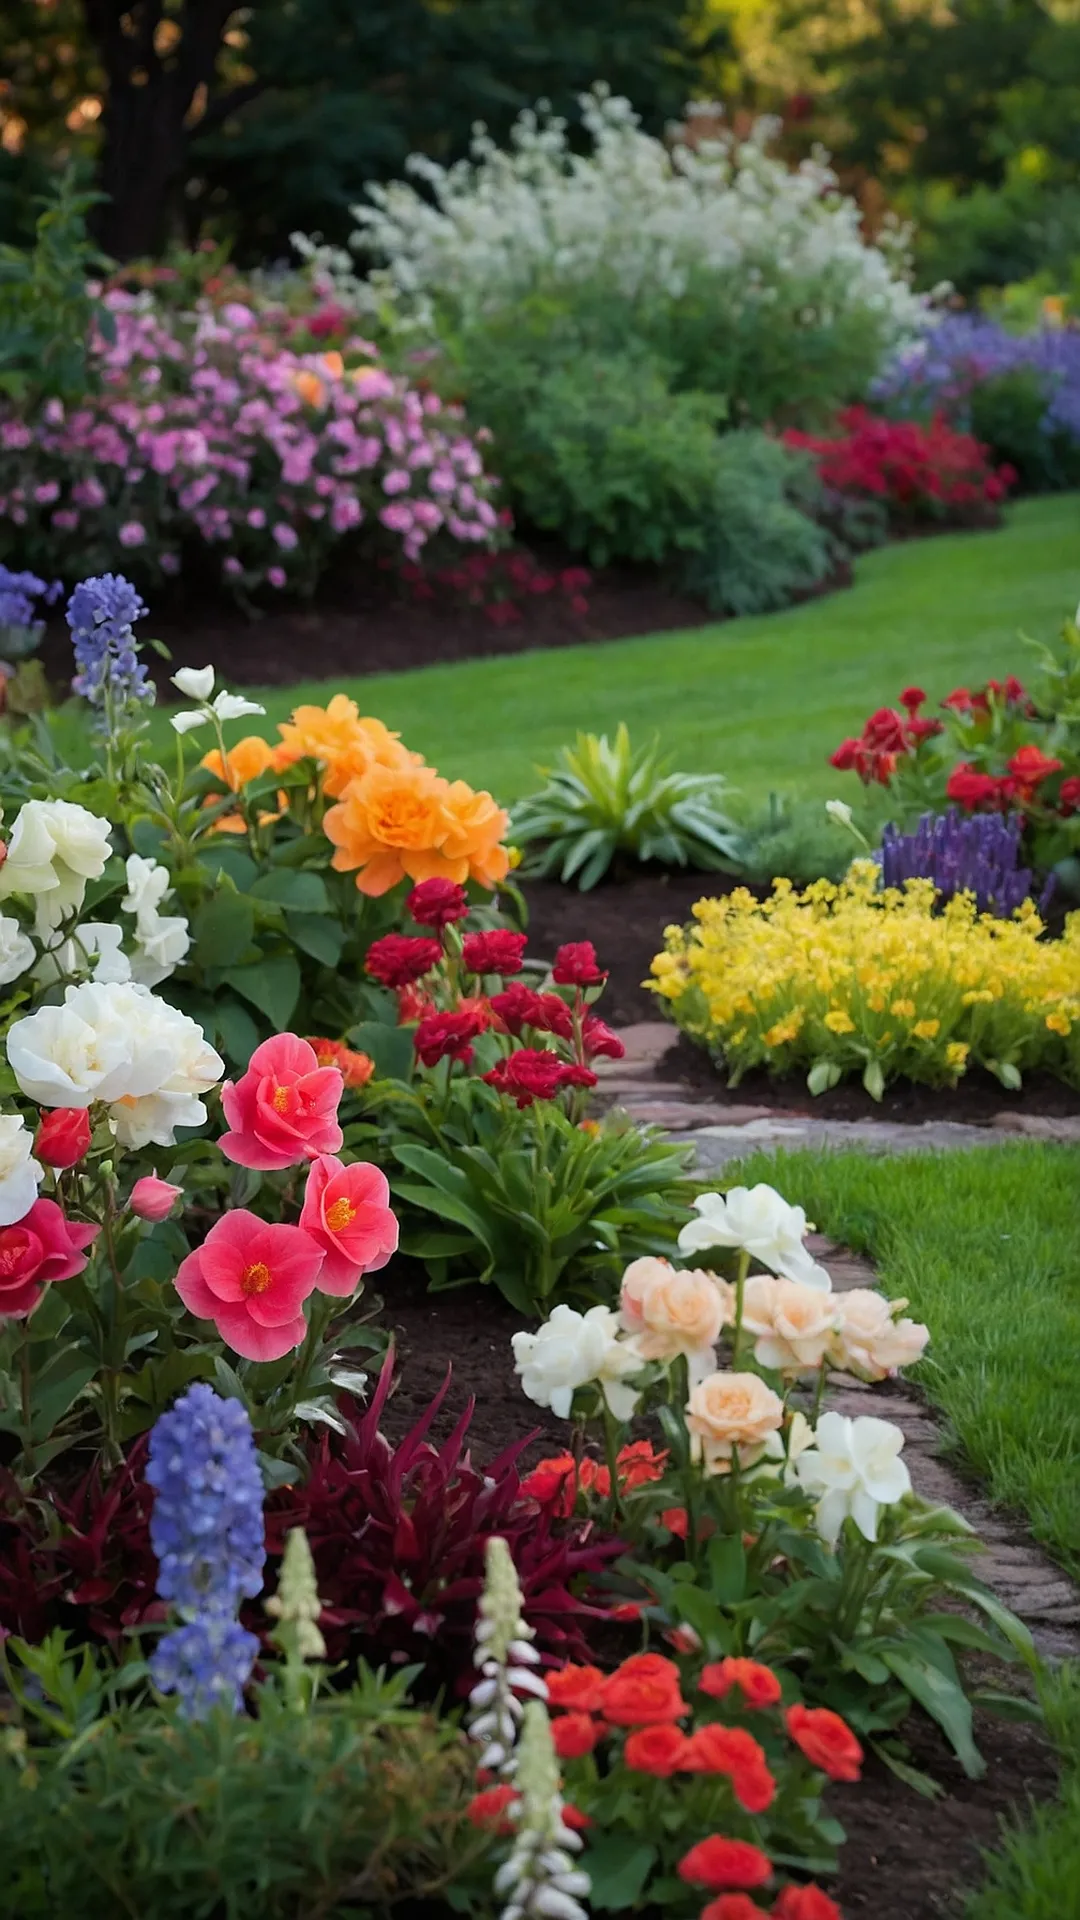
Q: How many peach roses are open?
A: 4